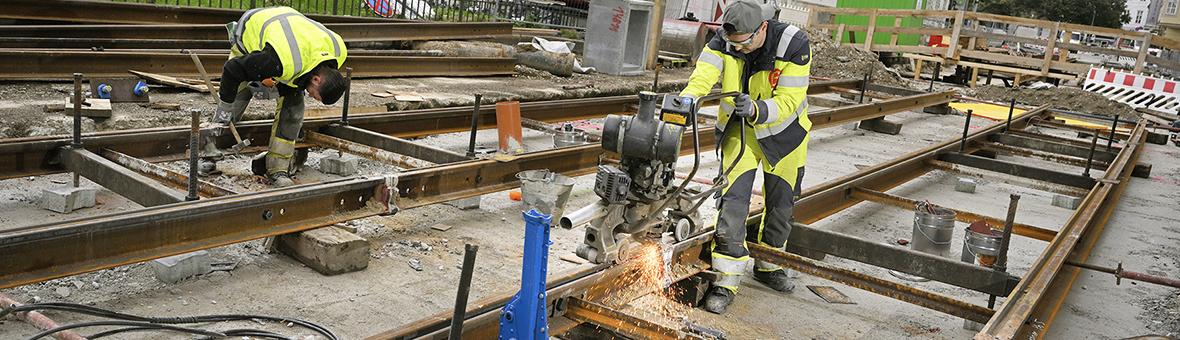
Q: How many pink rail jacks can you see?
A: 0